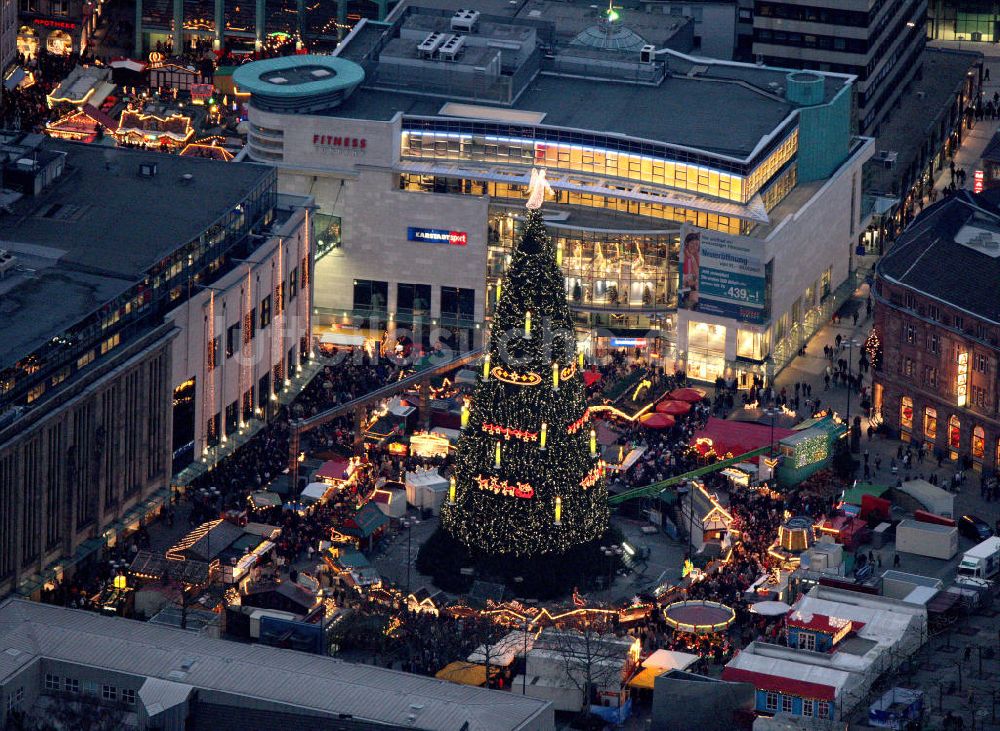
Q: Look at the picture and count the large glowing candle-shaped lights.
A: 12